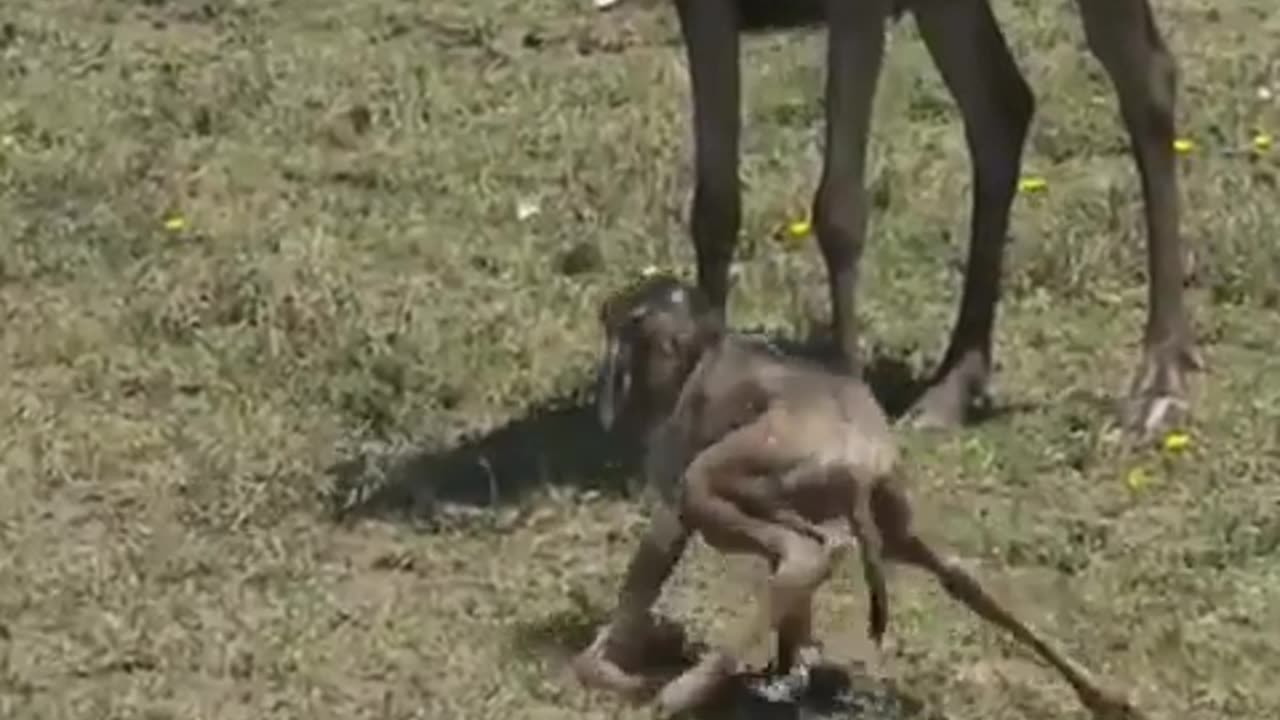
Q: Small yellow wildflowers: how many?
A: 7